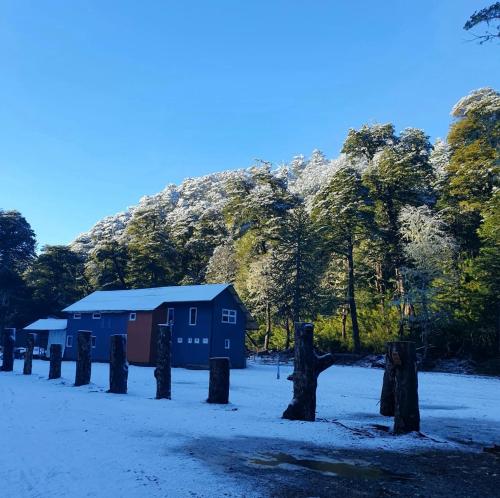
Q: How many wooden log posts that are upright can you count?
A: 10